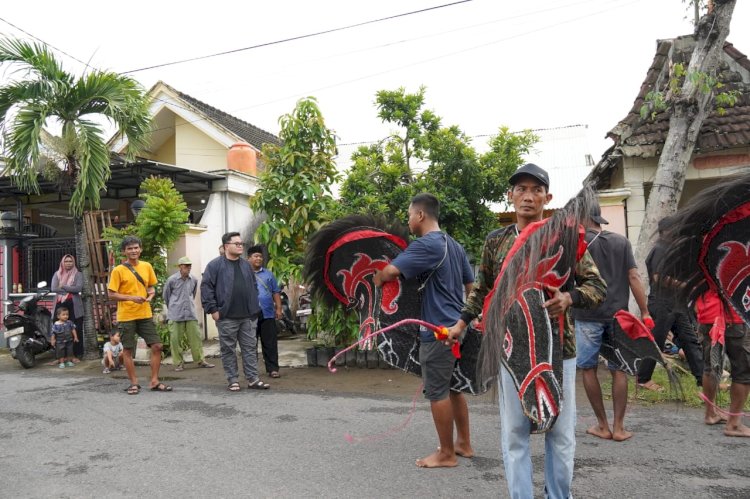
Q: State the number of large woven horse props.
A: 4